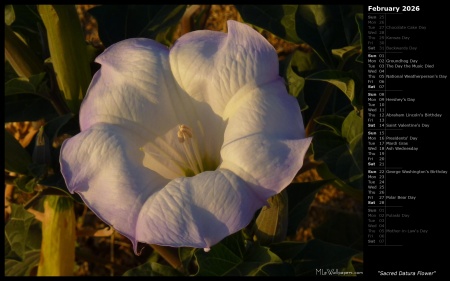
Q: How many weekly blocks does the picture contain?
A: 6